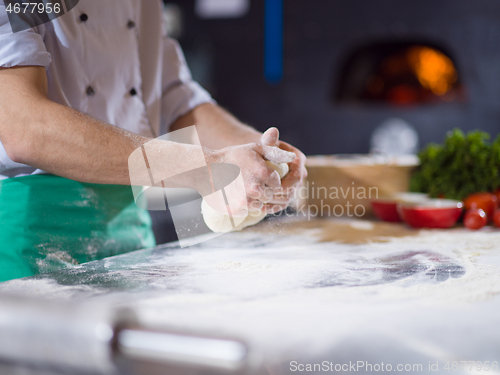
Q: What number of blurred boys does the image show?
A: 0